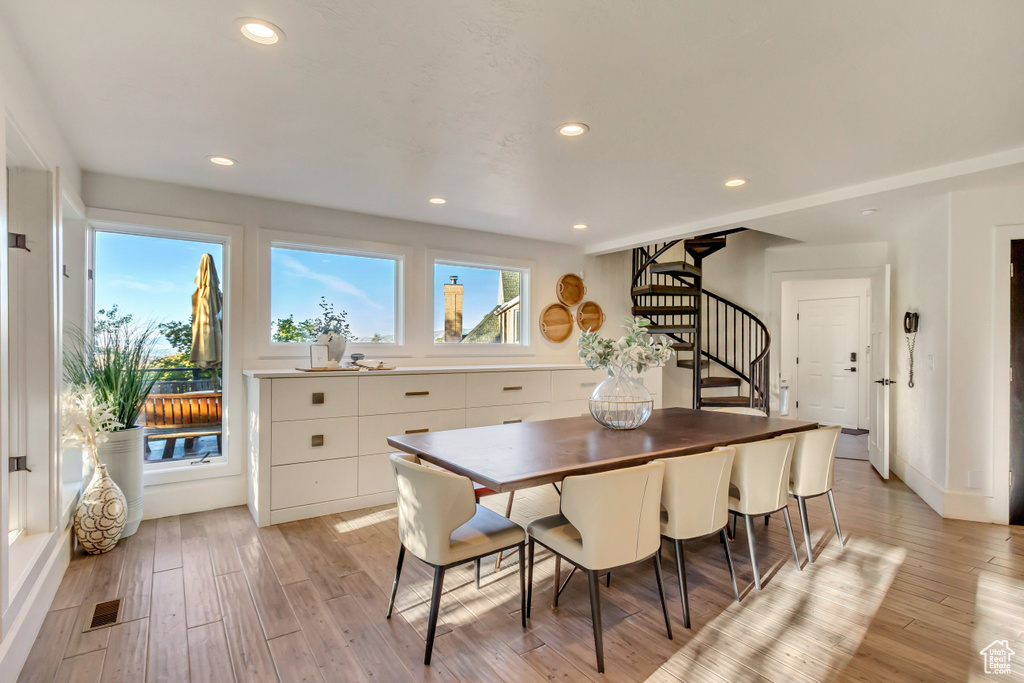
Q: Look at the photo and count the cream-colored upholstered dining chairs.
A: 6